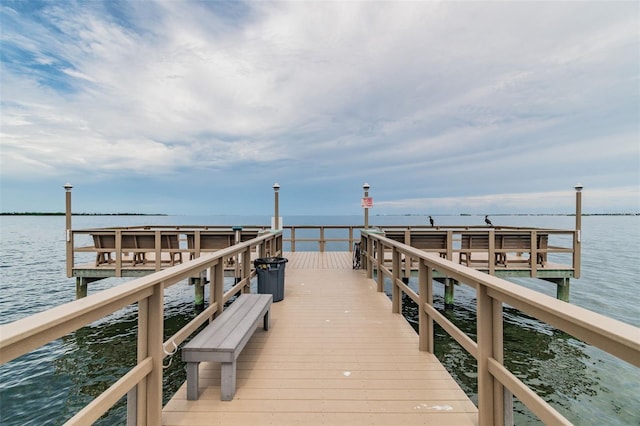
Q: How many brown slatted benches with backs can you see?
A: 4